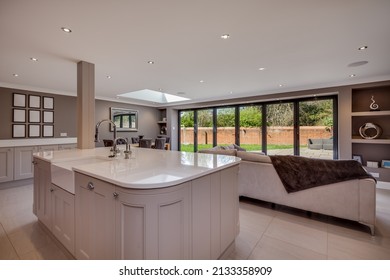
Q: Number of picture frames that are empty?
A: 9